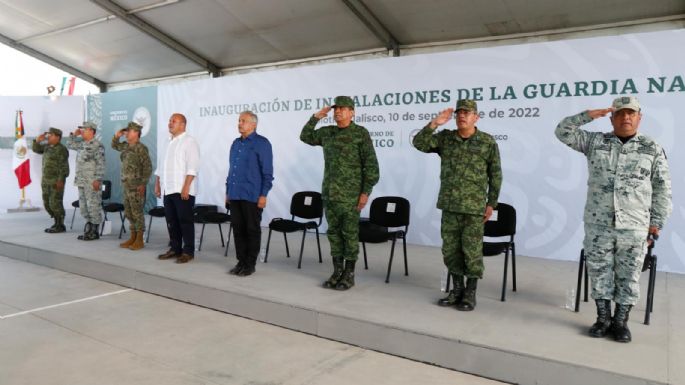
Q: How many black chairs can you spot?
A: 8